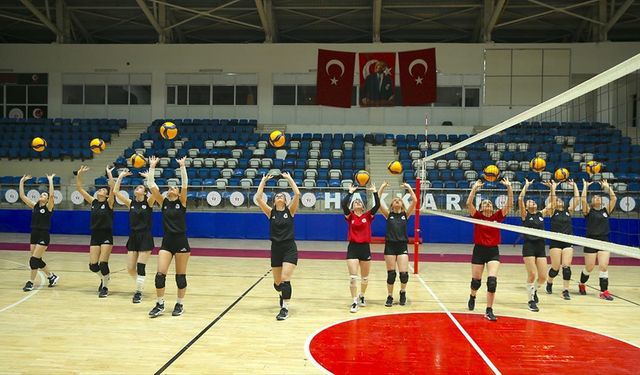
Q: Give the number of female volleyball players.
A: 11